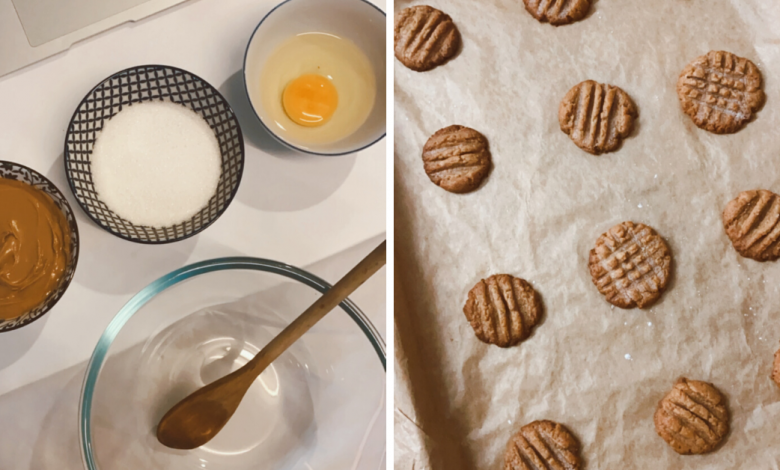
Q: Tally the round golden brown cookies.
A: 11